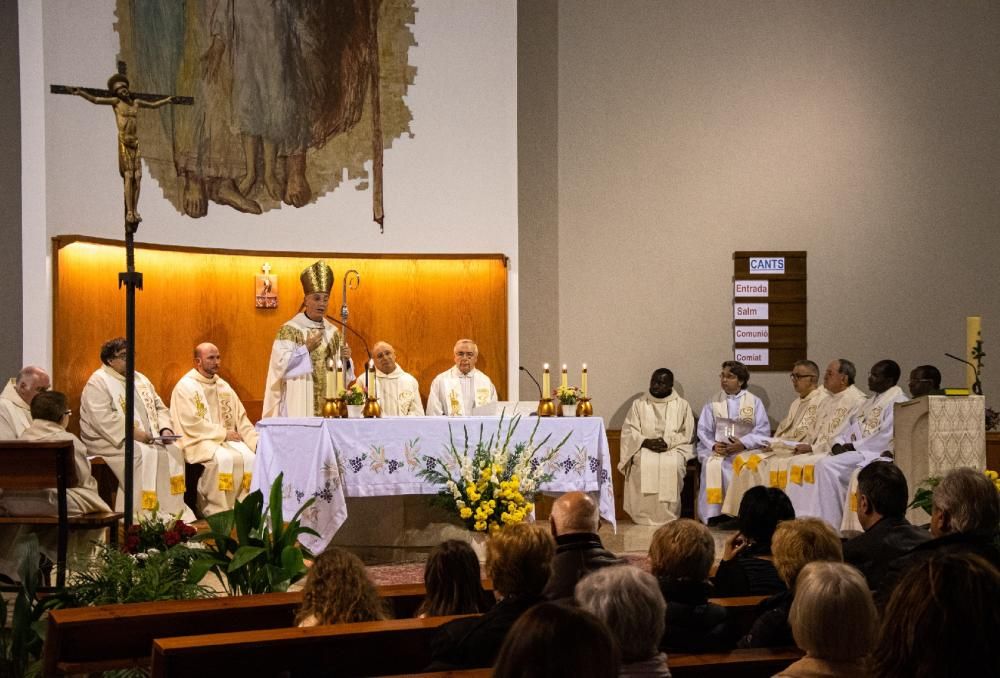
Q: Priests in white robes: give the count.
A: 13